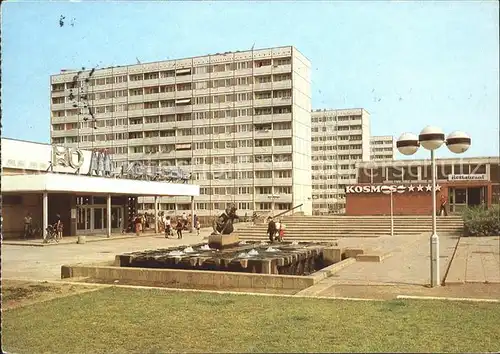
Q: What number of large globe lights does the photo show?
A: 3